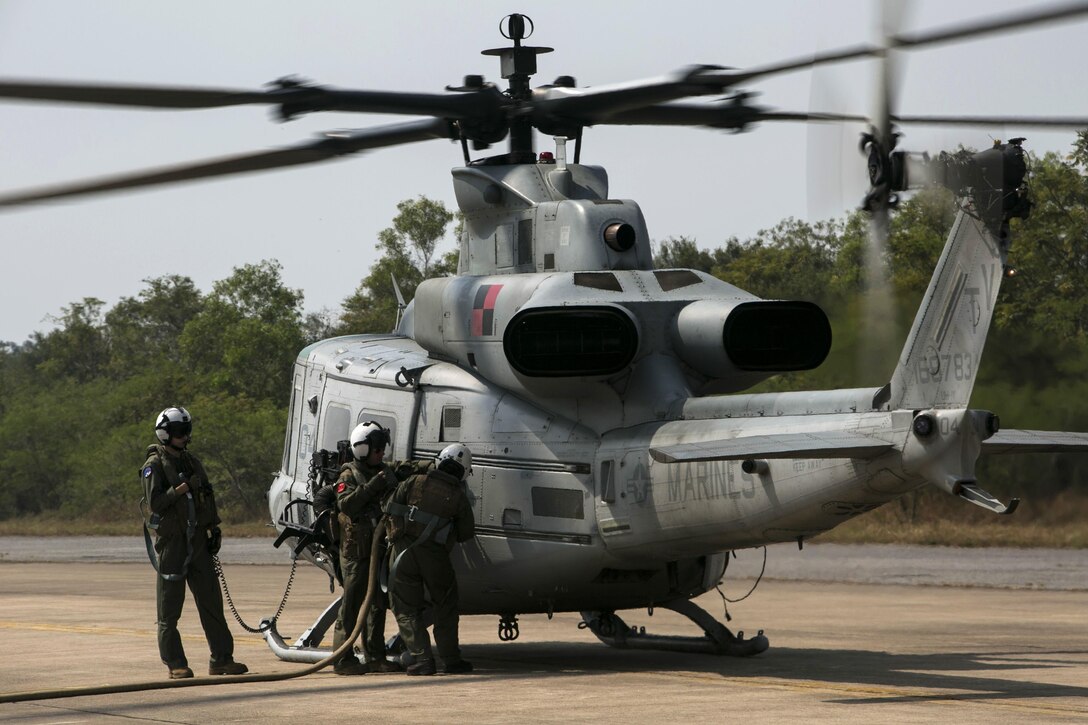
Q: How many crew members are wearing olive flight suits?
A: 3